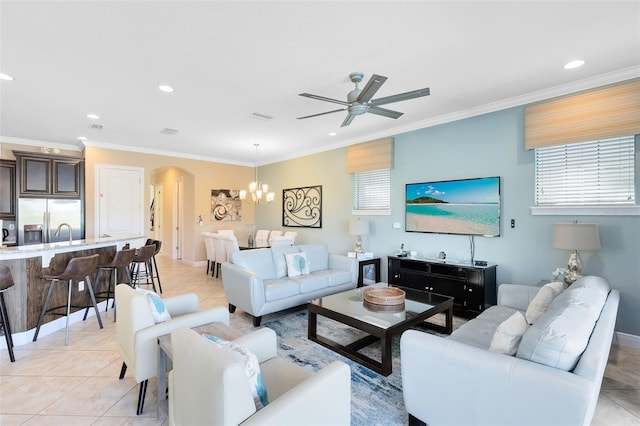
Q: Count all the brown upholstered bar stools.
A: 5